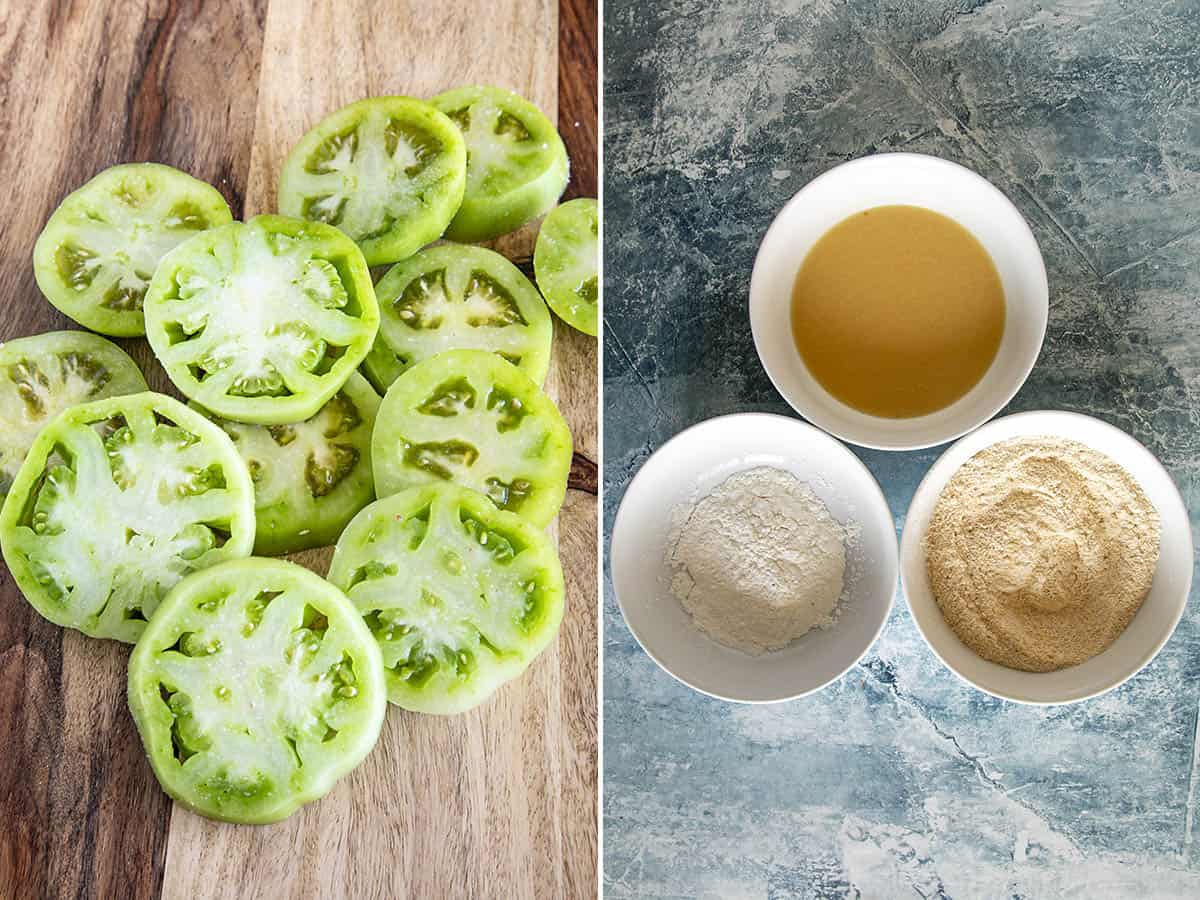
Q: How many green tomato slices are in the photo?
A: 12